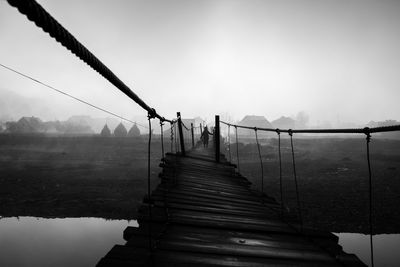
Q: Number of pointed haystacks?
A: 3